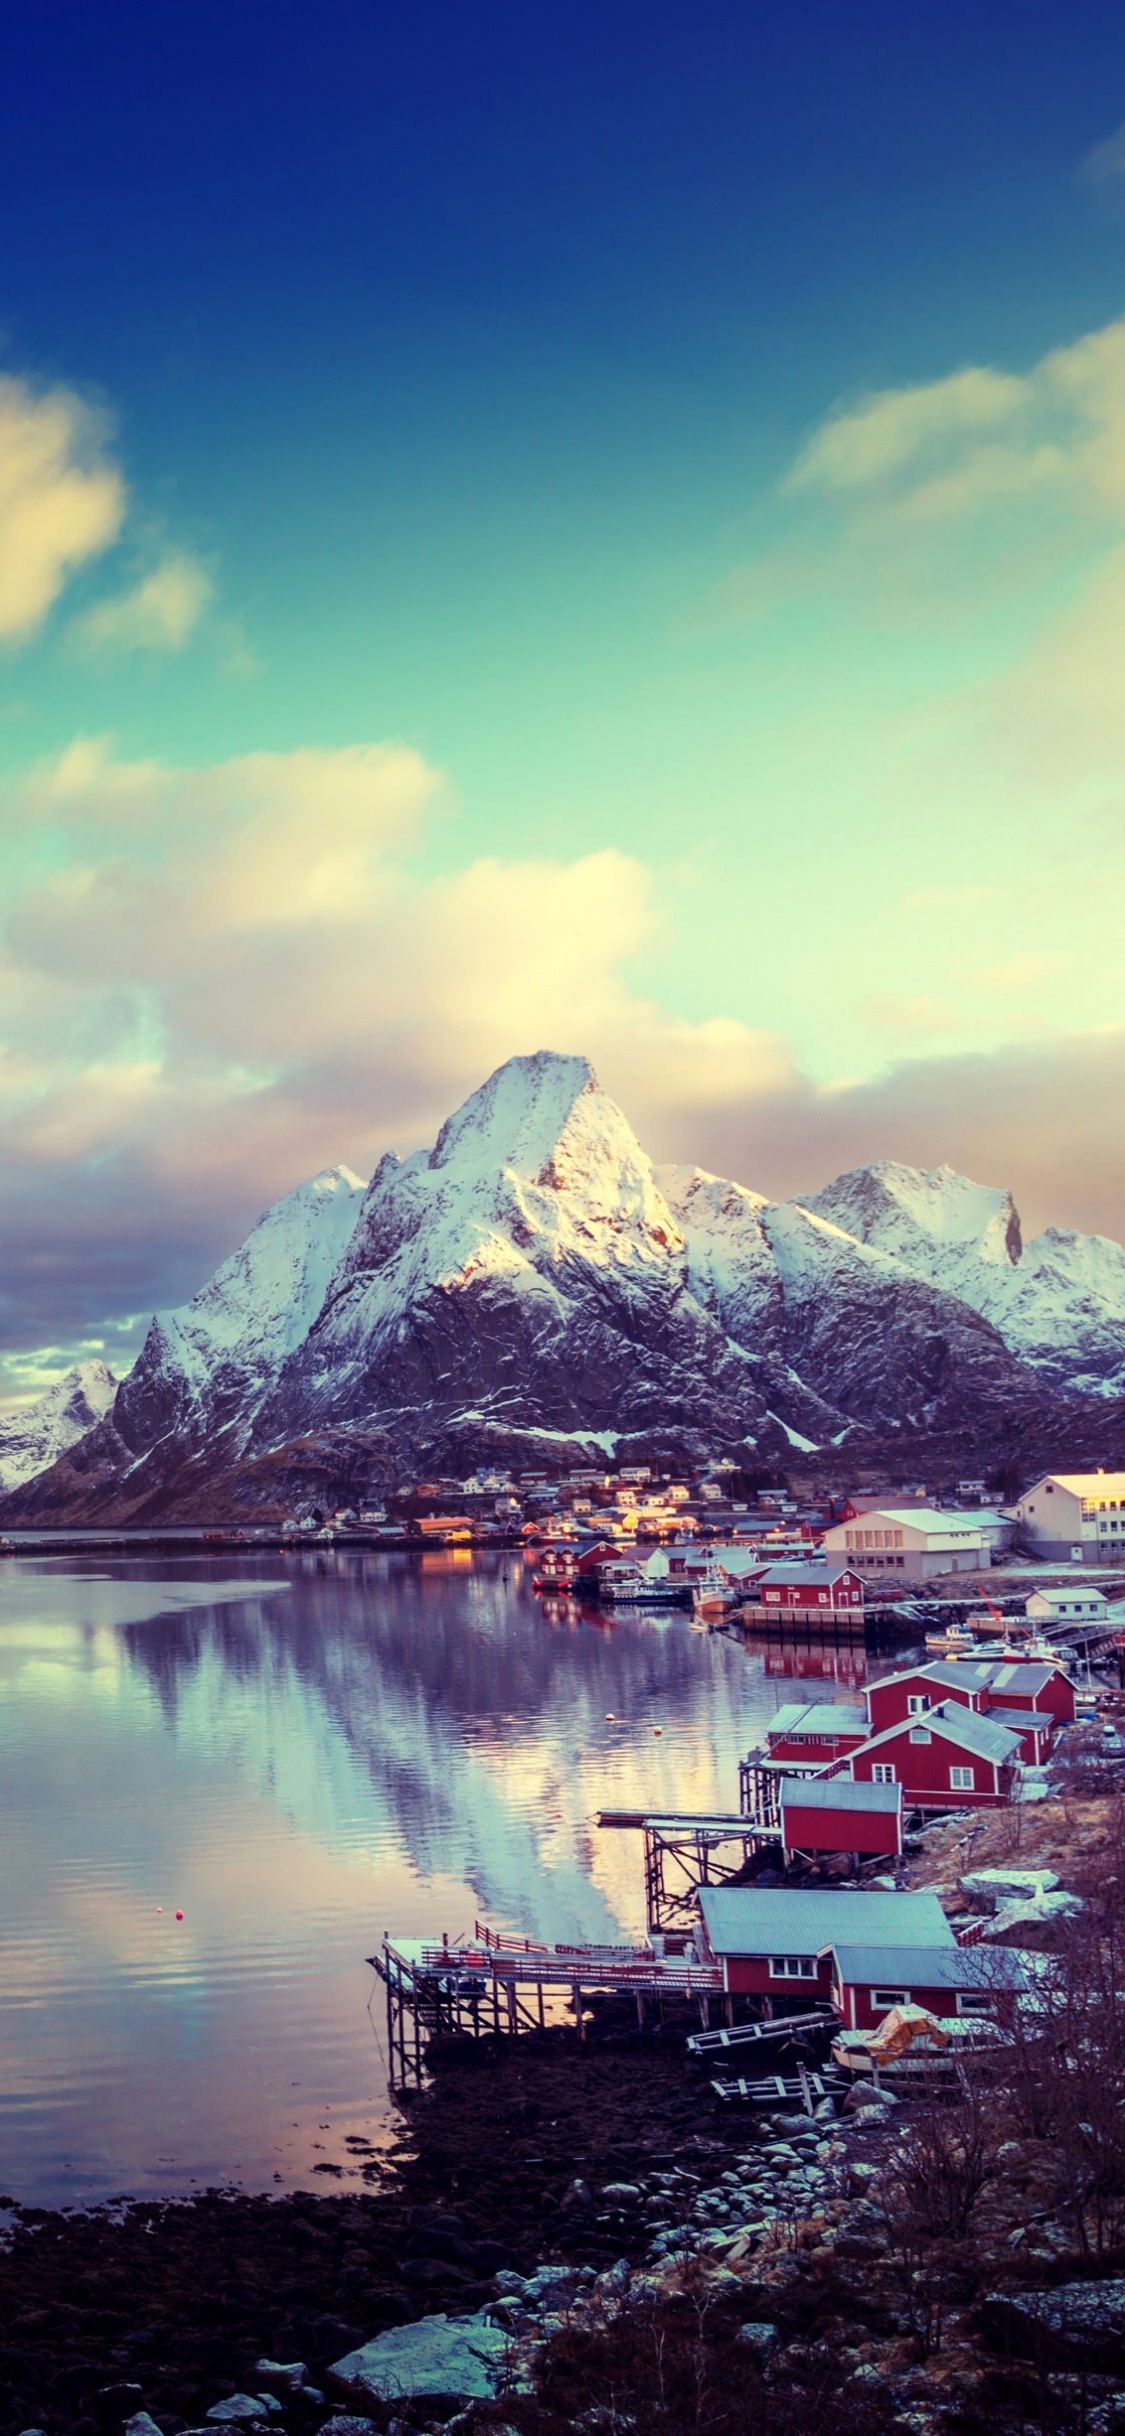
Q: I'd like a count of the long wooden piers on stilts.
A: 2